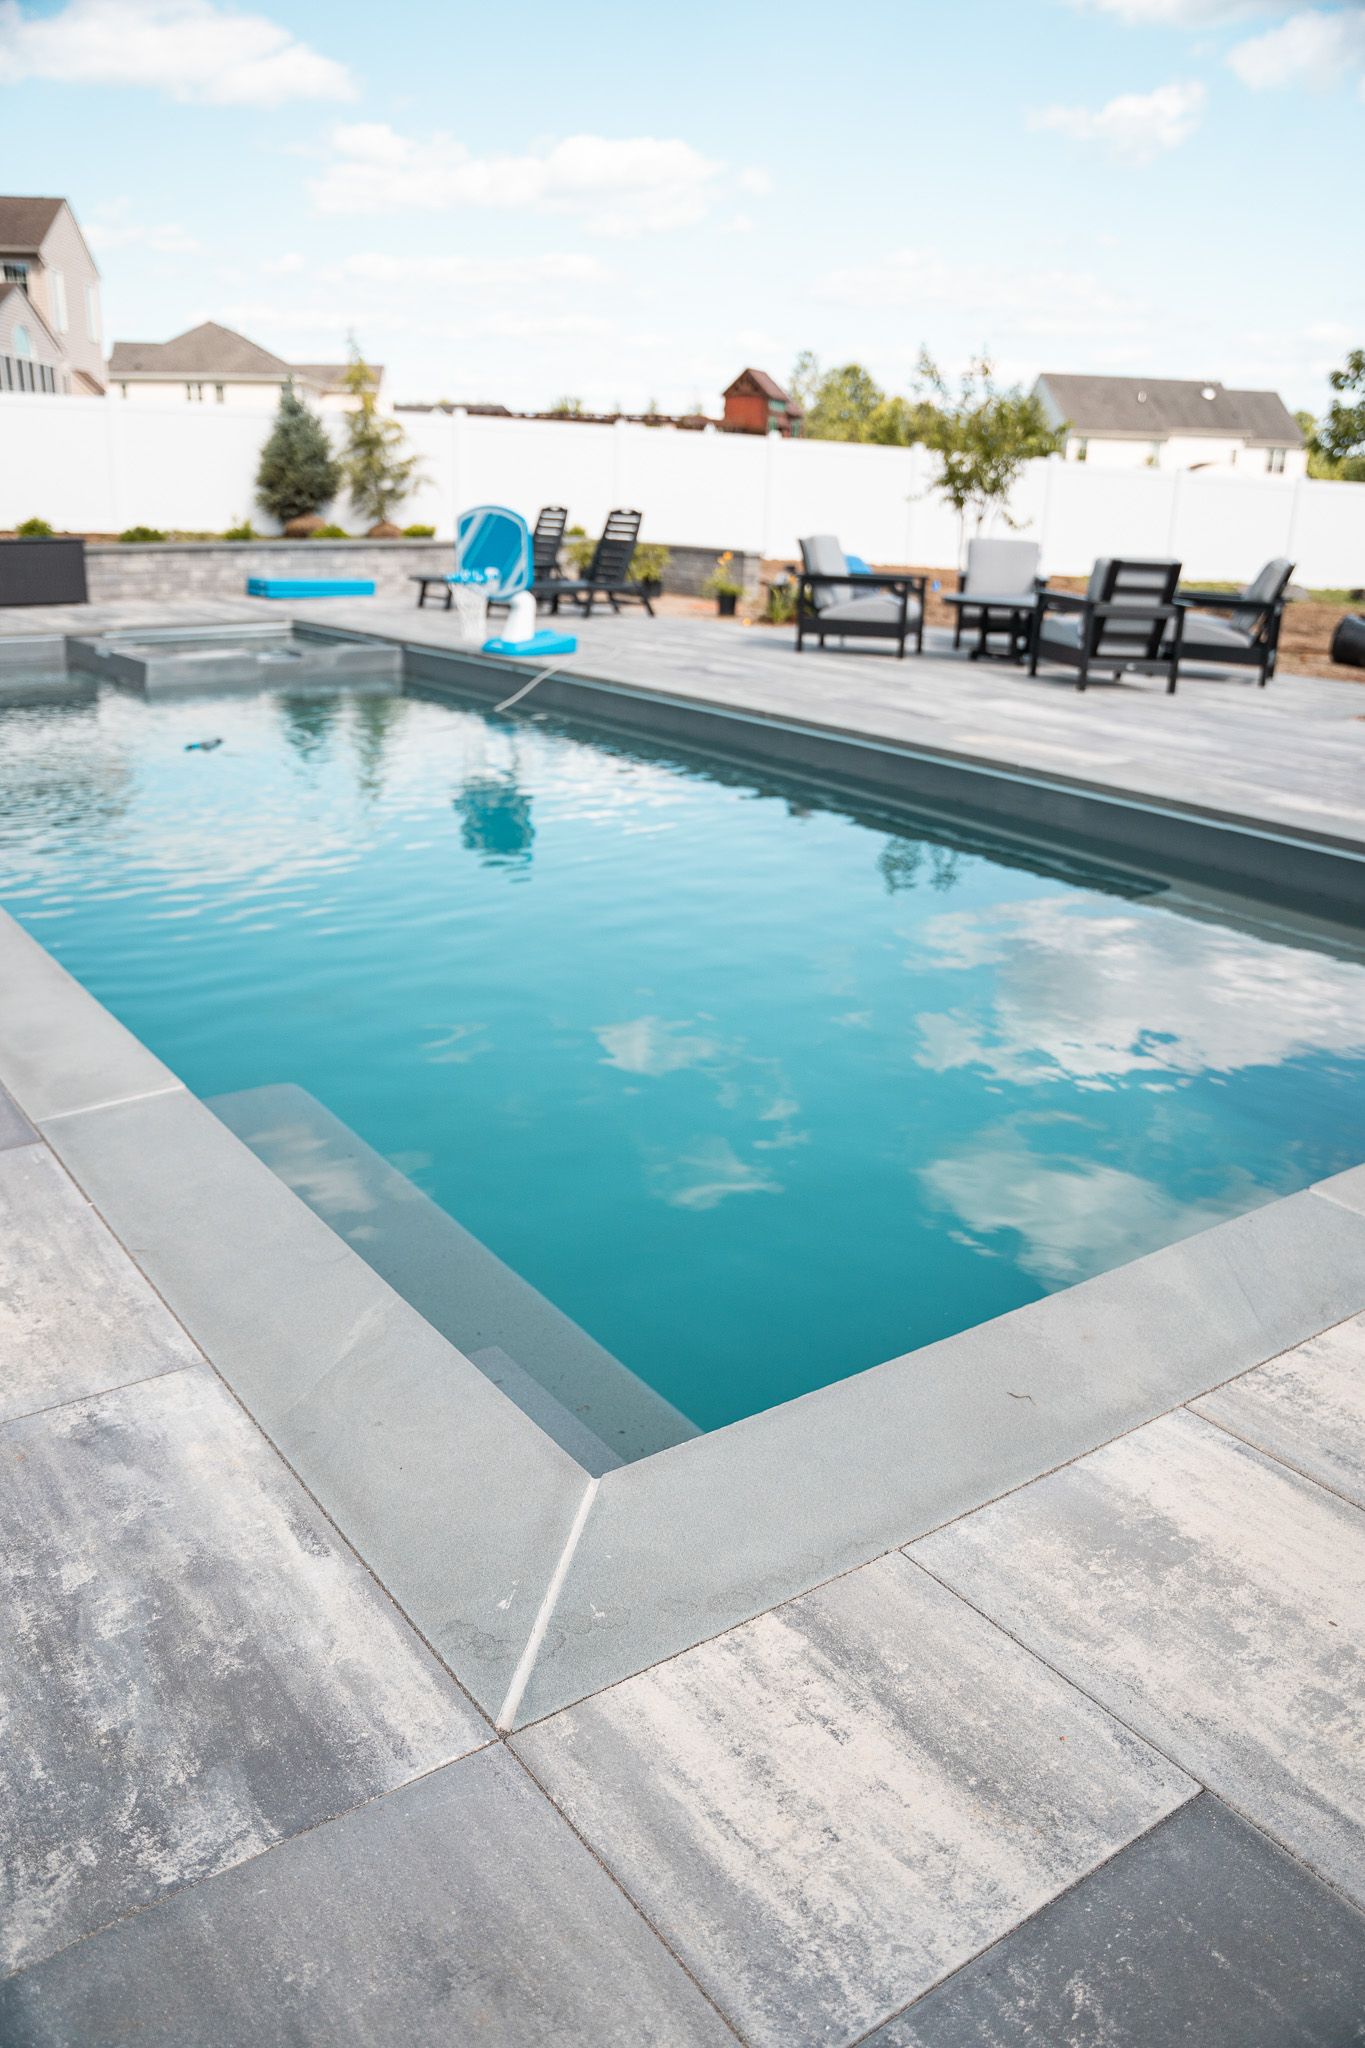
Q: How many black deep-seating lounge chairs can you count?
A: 4